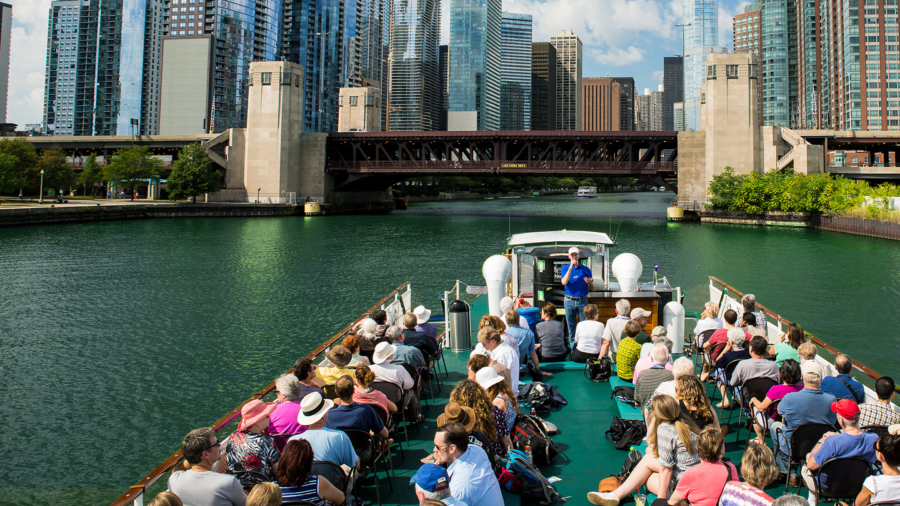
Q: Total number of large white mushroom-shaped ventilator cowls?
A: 2